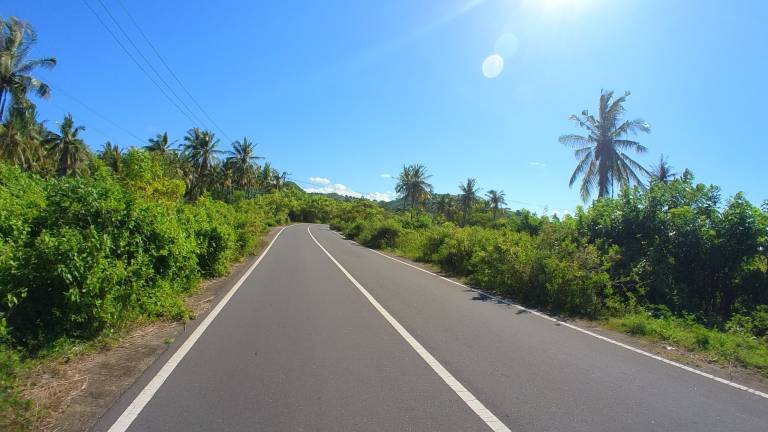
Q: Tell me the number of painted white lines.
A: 3